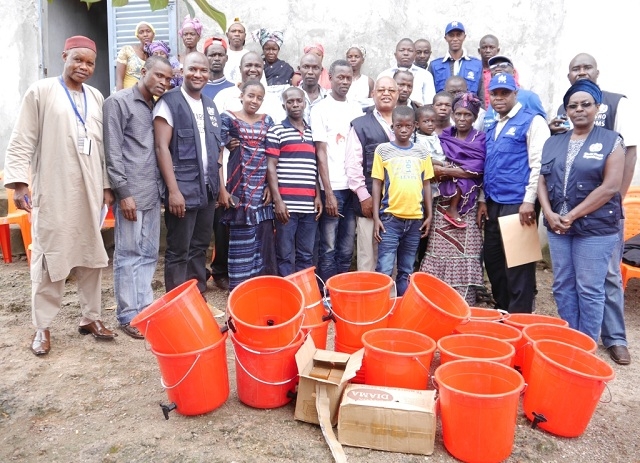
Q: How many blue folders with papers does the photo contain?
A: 0